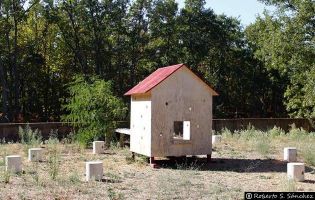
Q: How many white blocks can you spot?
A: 7